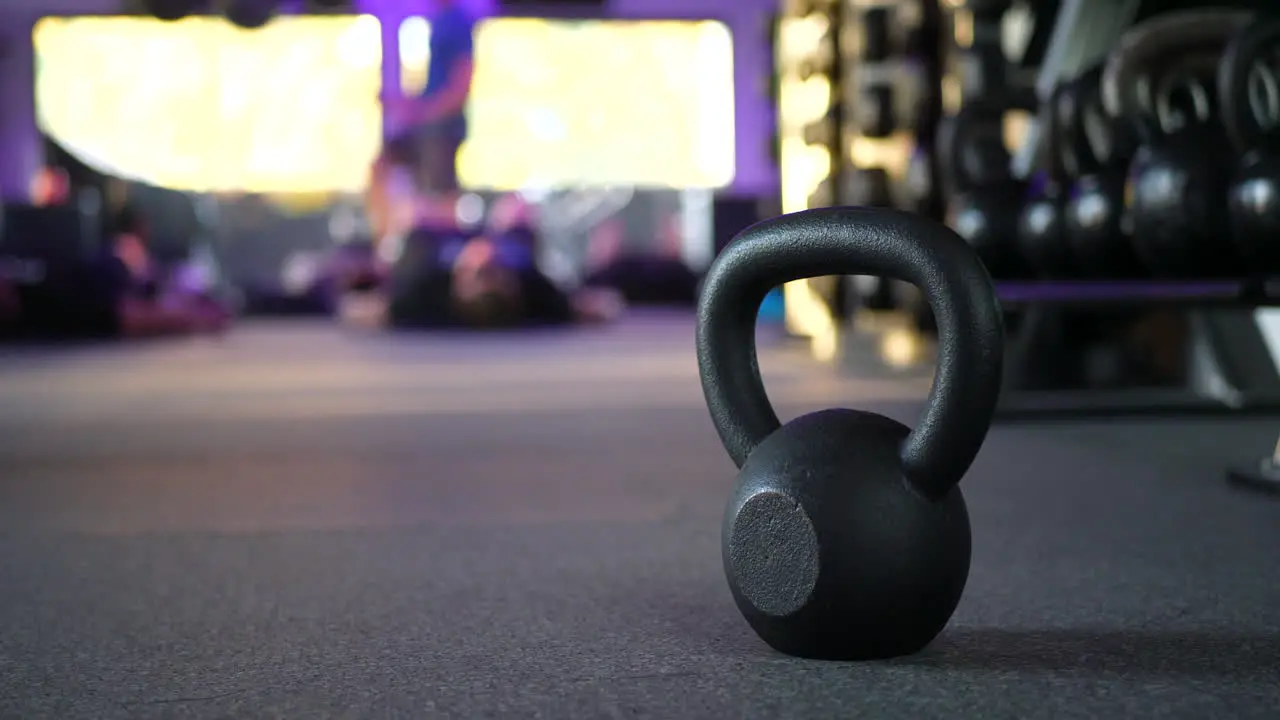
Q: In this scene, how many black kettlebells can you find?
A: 6